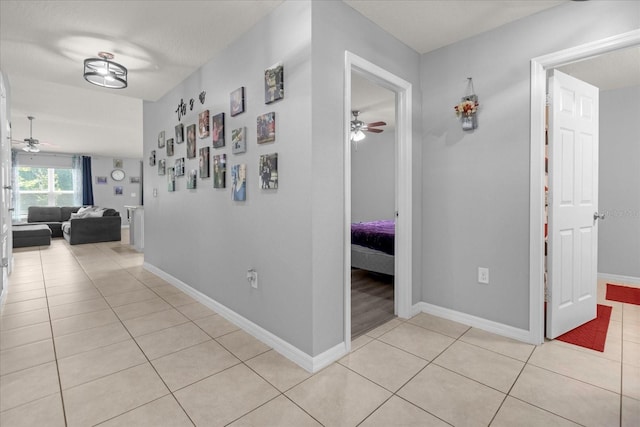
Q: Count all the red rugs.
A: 2